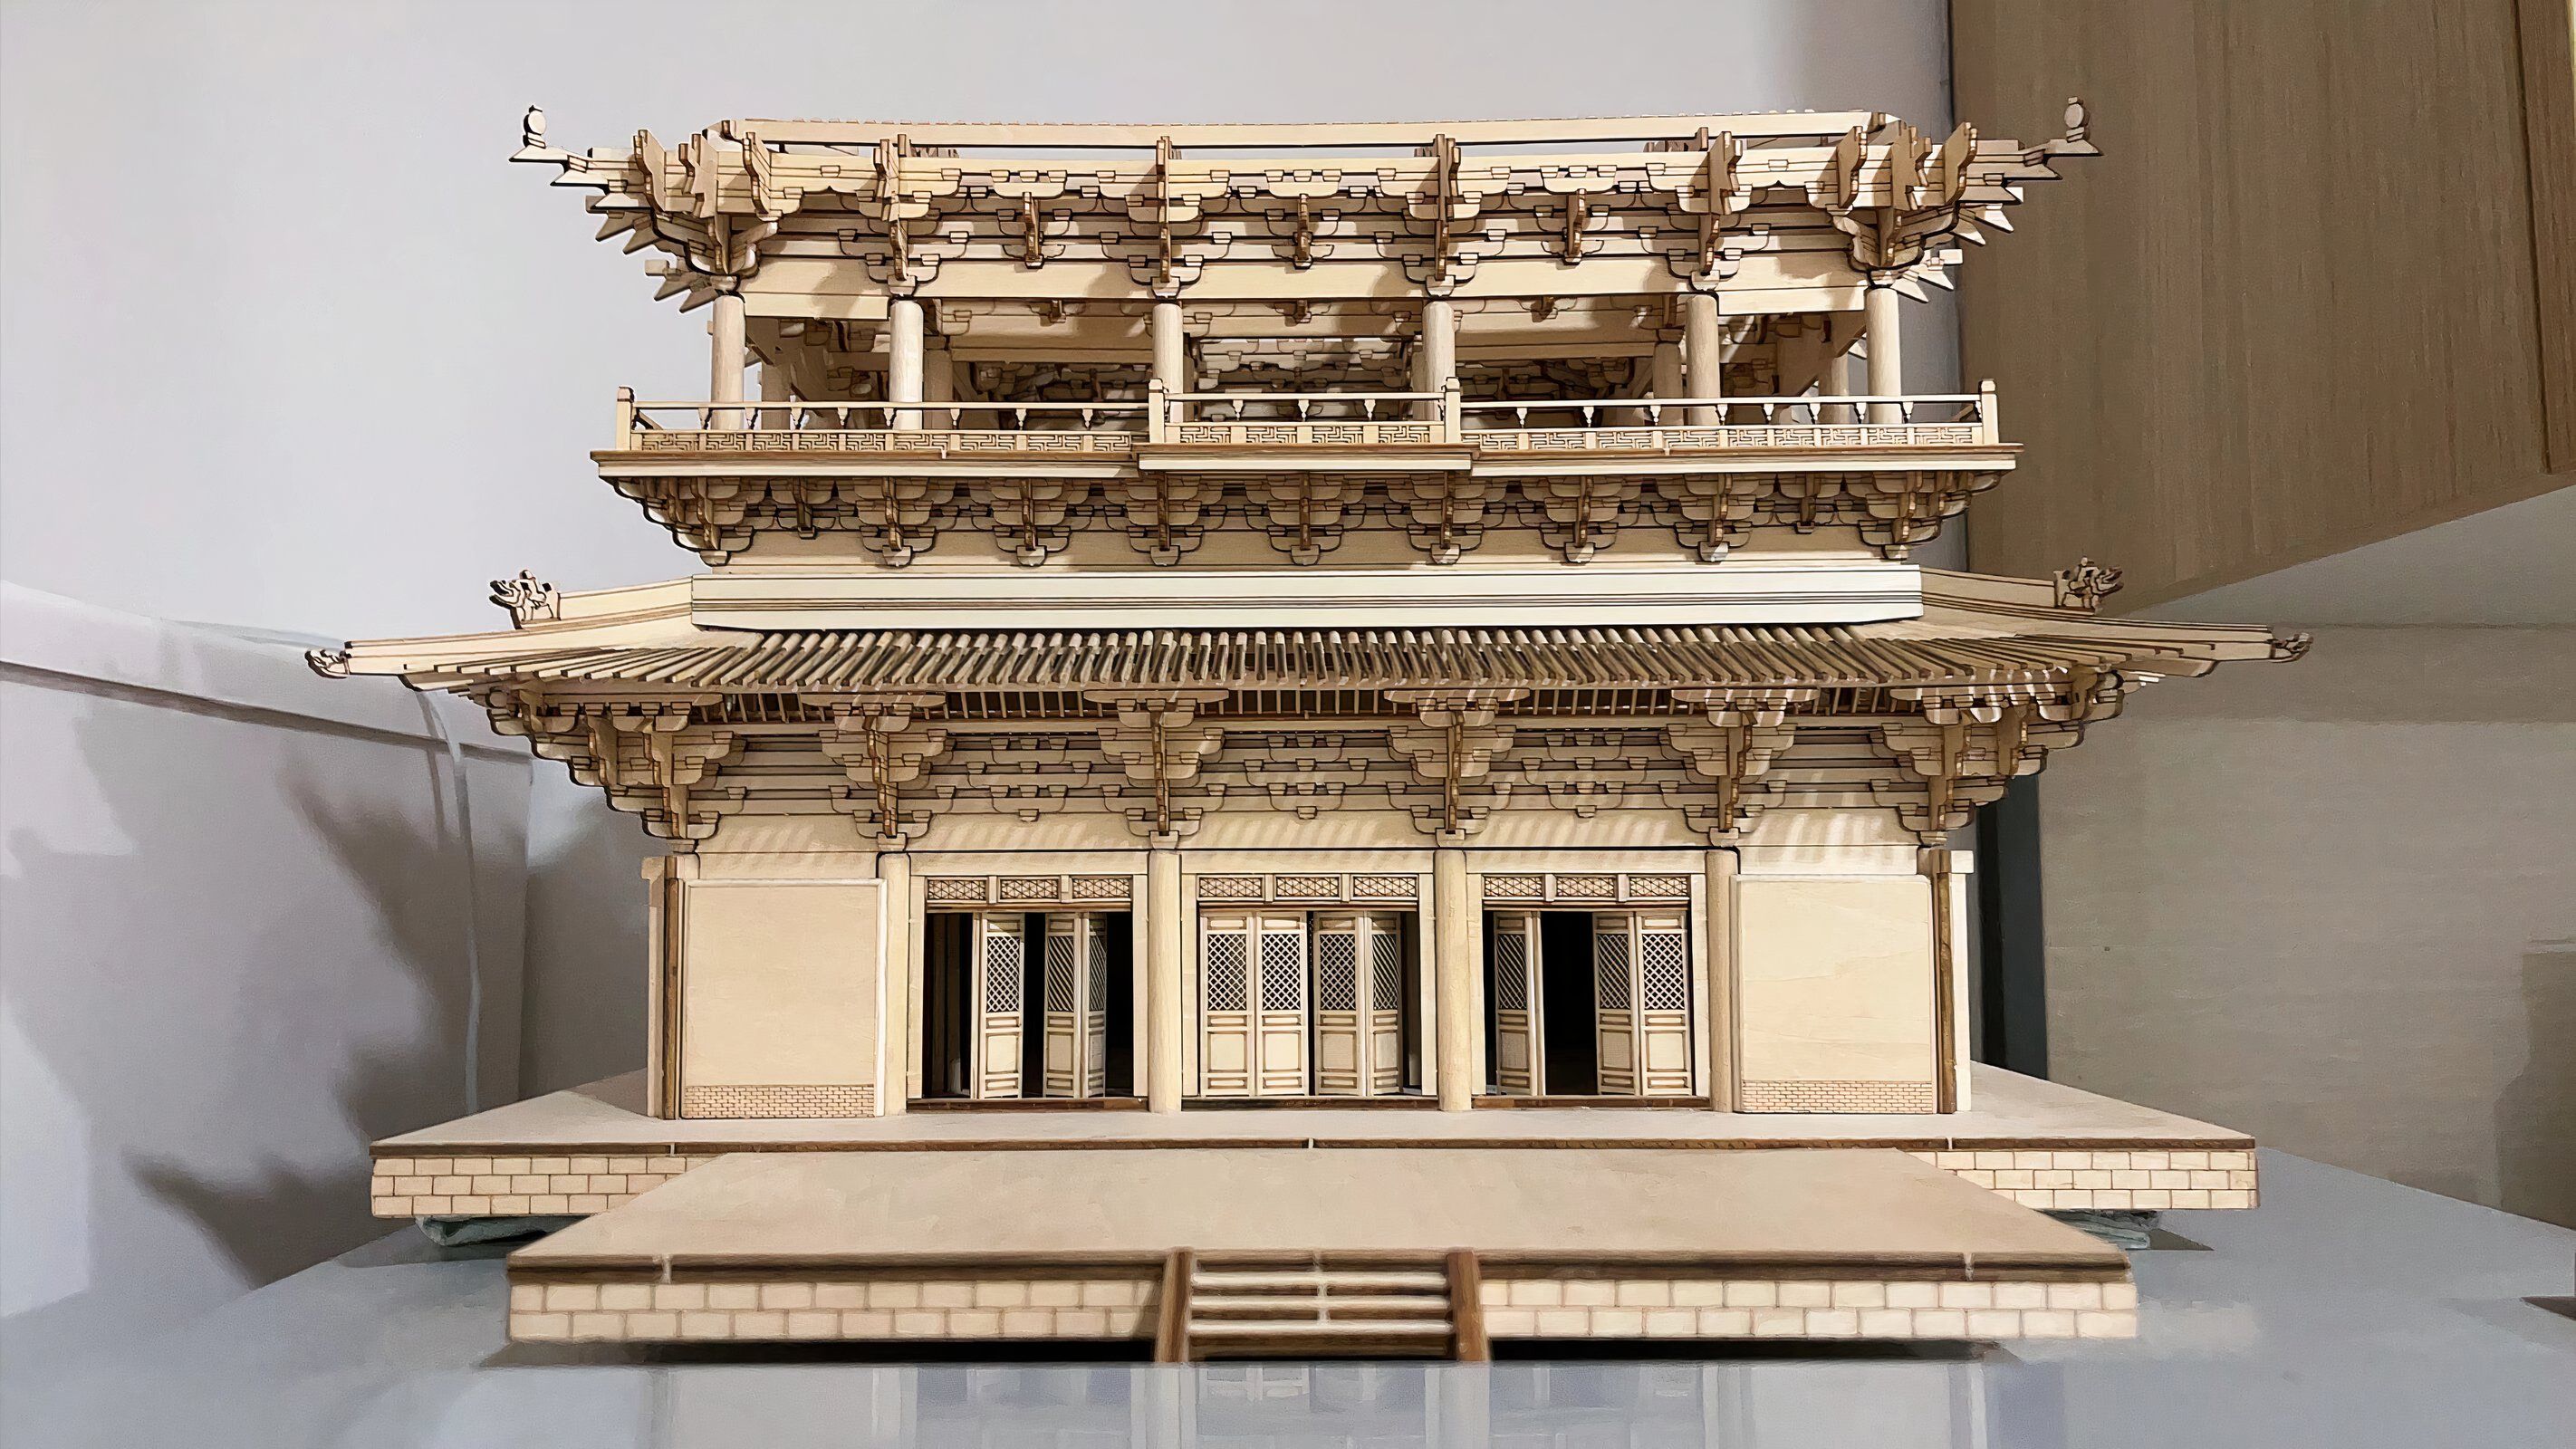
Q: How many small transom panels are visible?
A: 9